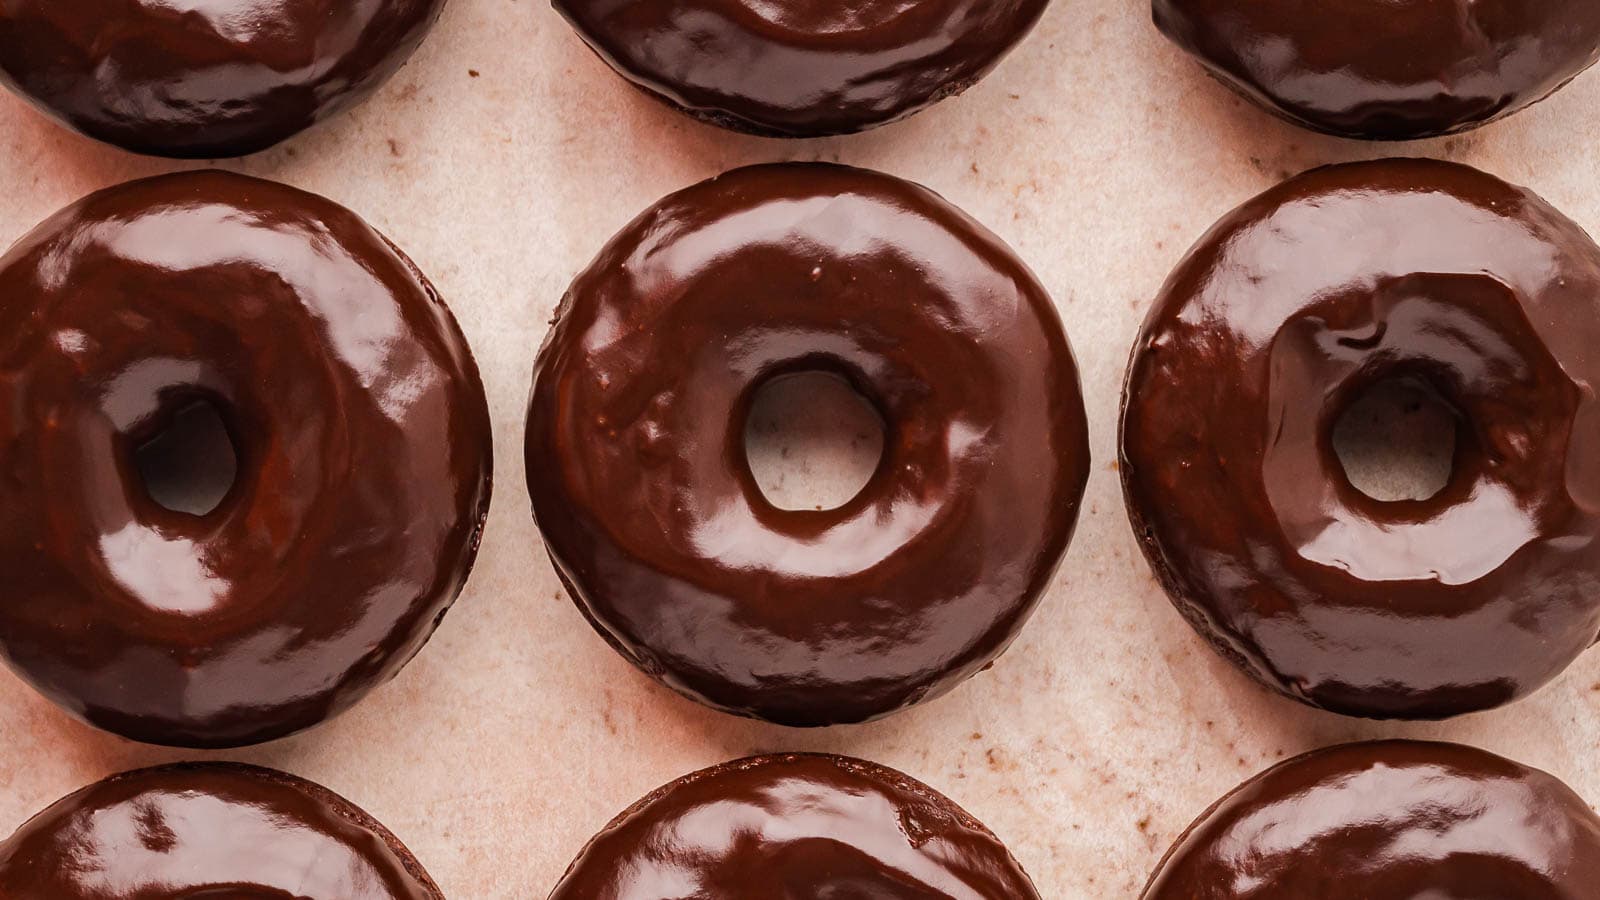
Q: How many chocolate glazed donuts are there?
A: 9